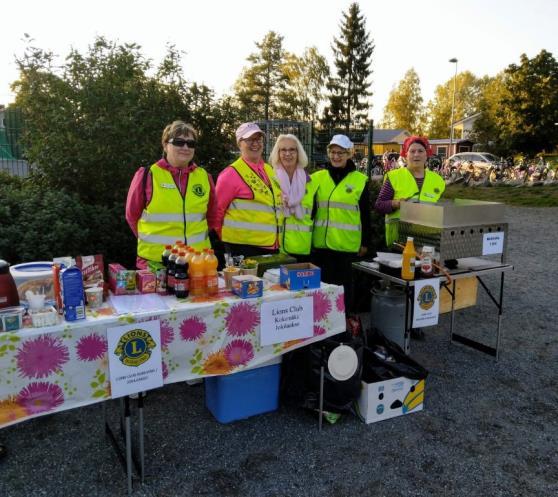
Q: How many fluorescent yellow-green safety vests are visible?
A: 5